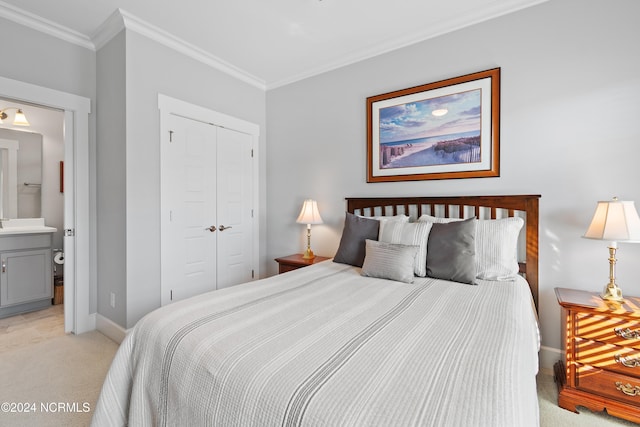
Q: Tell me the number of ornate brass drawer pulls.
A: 3